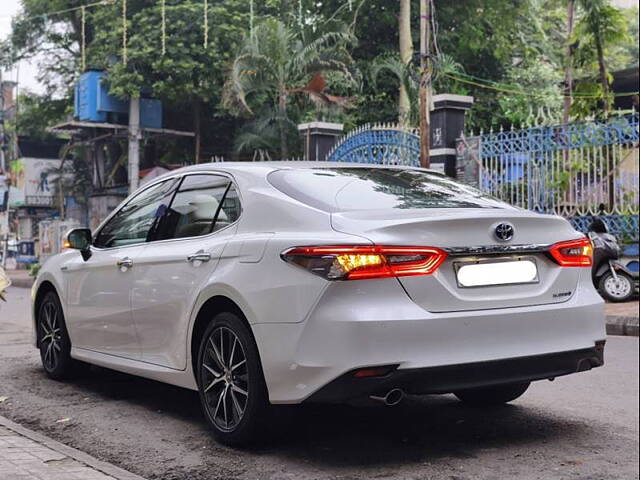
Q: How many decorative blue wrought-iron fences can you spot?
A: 2